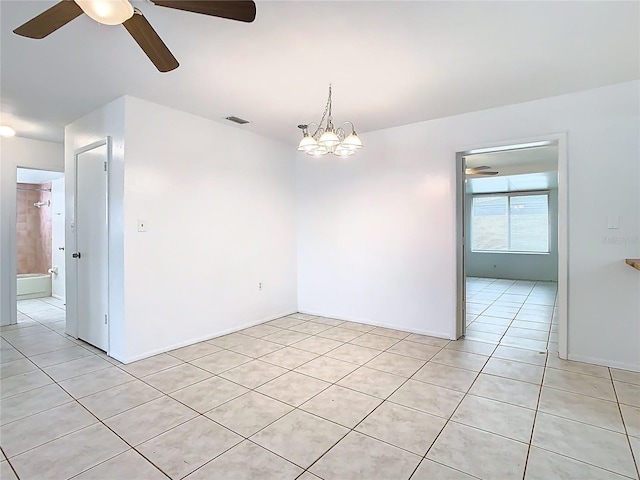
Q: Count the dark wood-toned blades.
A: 3